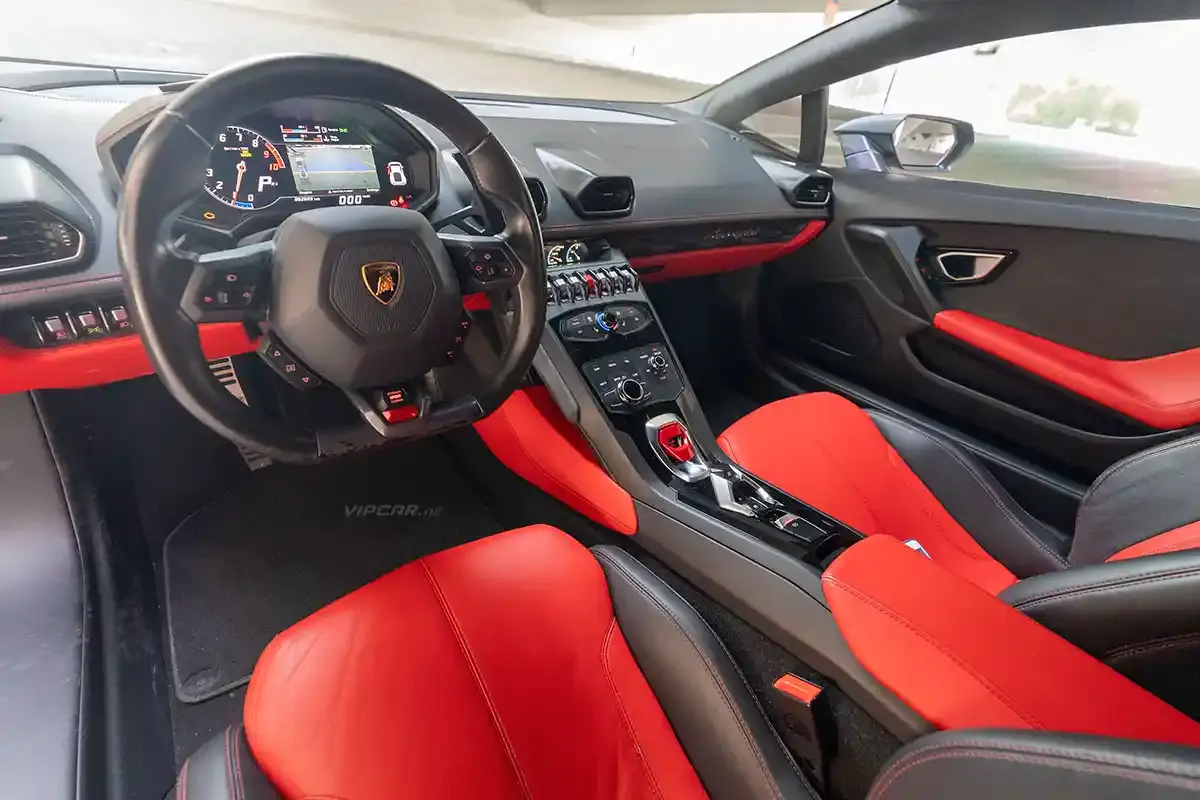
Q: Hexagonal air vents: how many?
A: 4